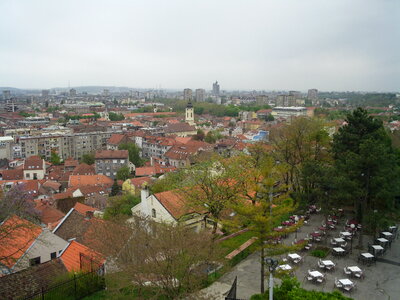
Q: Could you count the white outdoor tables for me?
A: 14